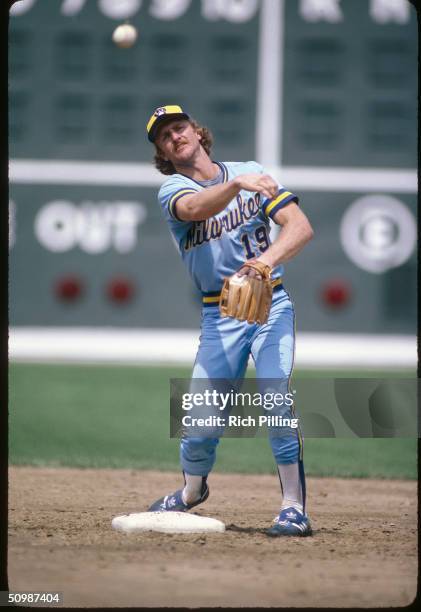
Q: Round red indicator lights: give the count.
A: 3